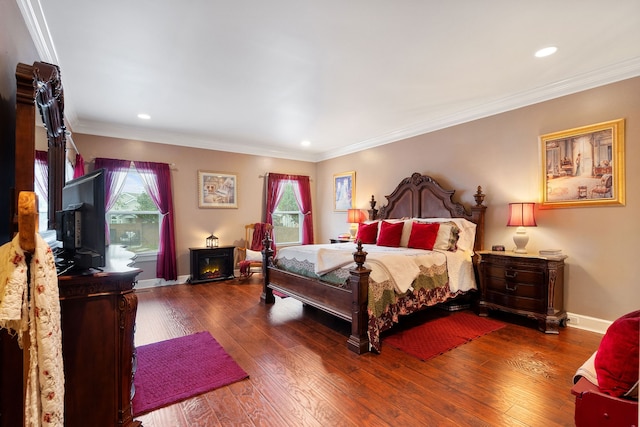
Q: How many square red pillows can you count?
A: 3